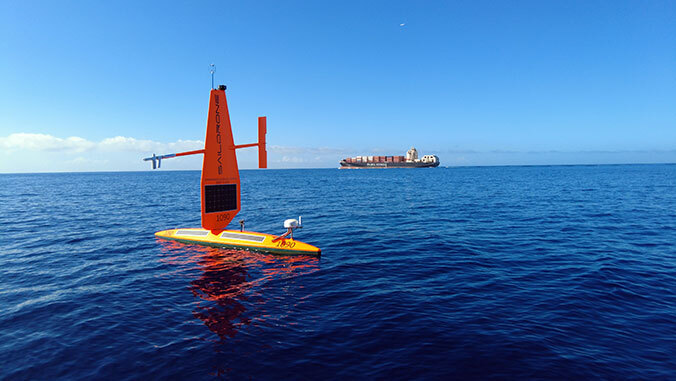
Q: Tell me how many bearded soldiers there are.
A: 0